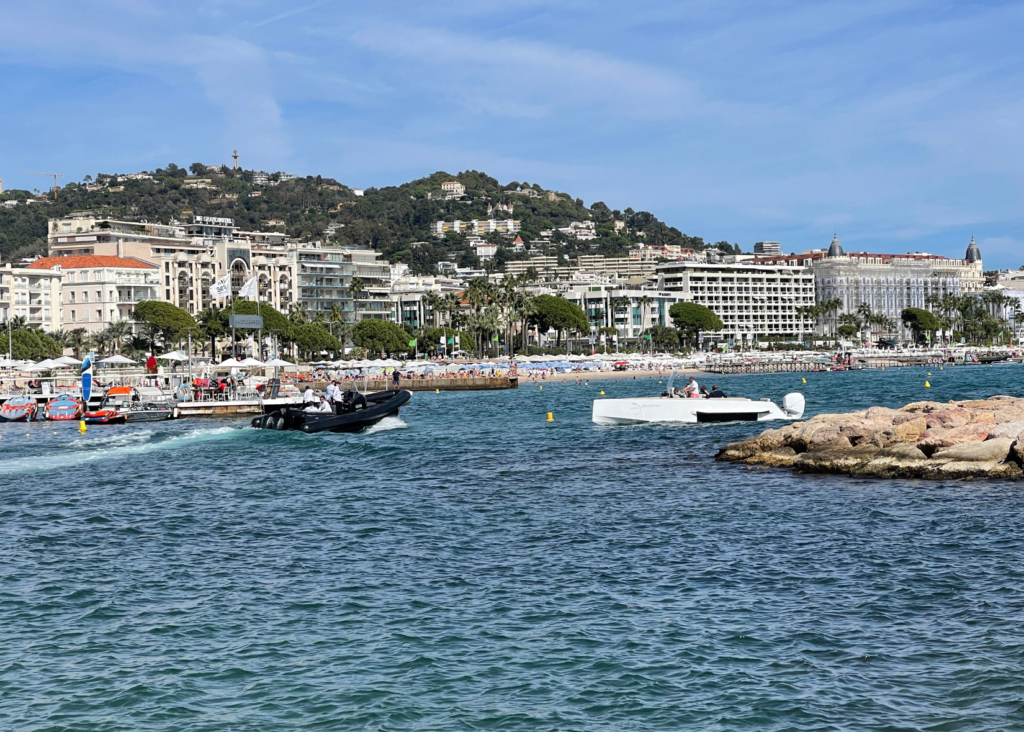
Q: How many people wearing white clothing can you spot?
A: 6